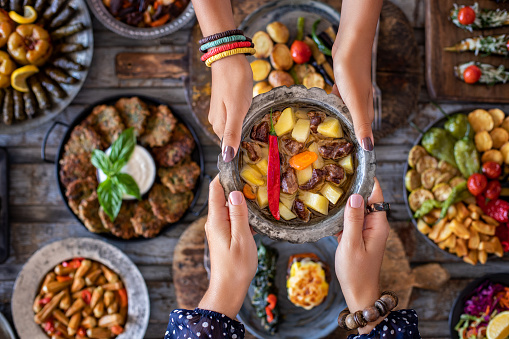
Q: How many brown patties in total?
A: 12